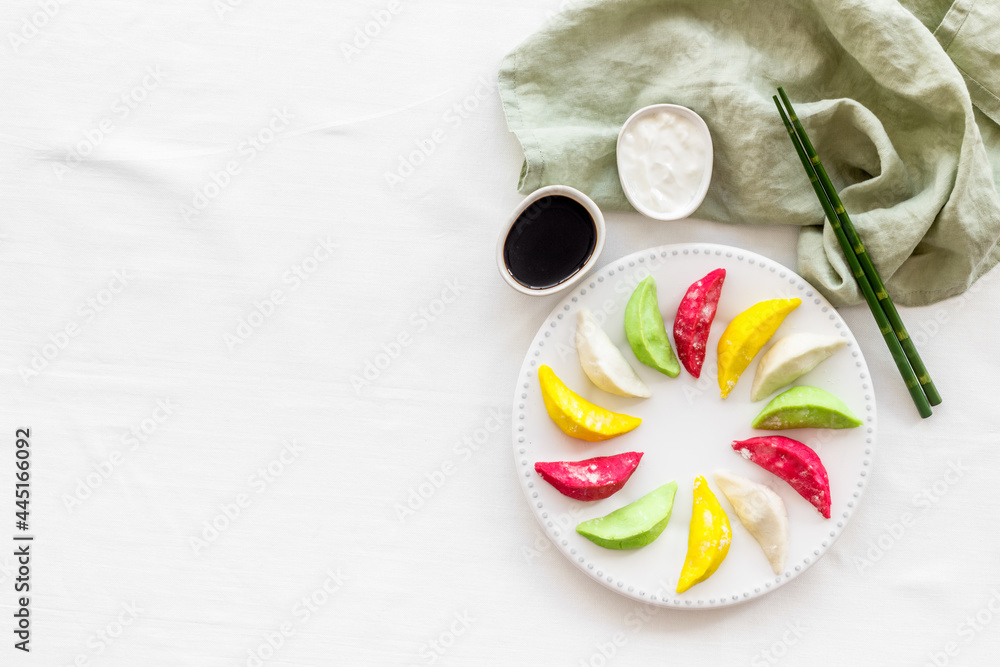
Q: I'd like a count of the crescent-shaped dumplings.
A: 12